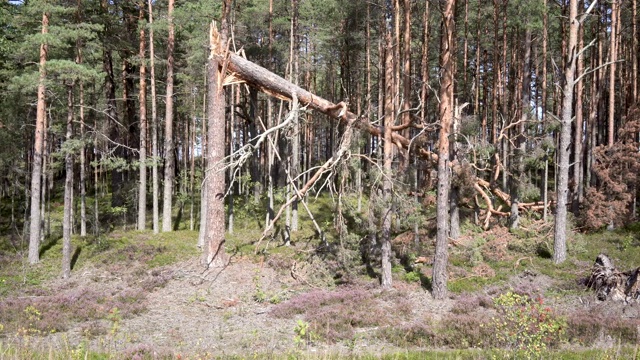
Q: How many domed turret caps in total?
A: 0